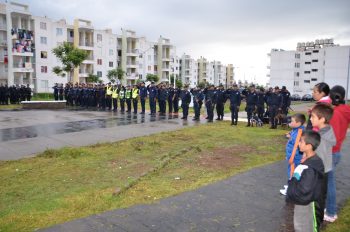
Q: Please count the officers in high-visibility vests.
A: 5